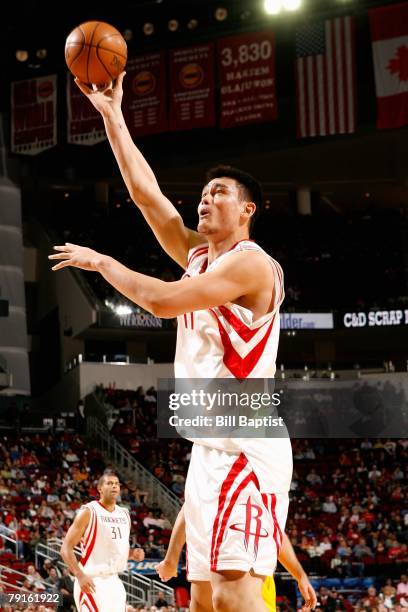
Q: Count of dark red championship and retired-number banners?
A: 5